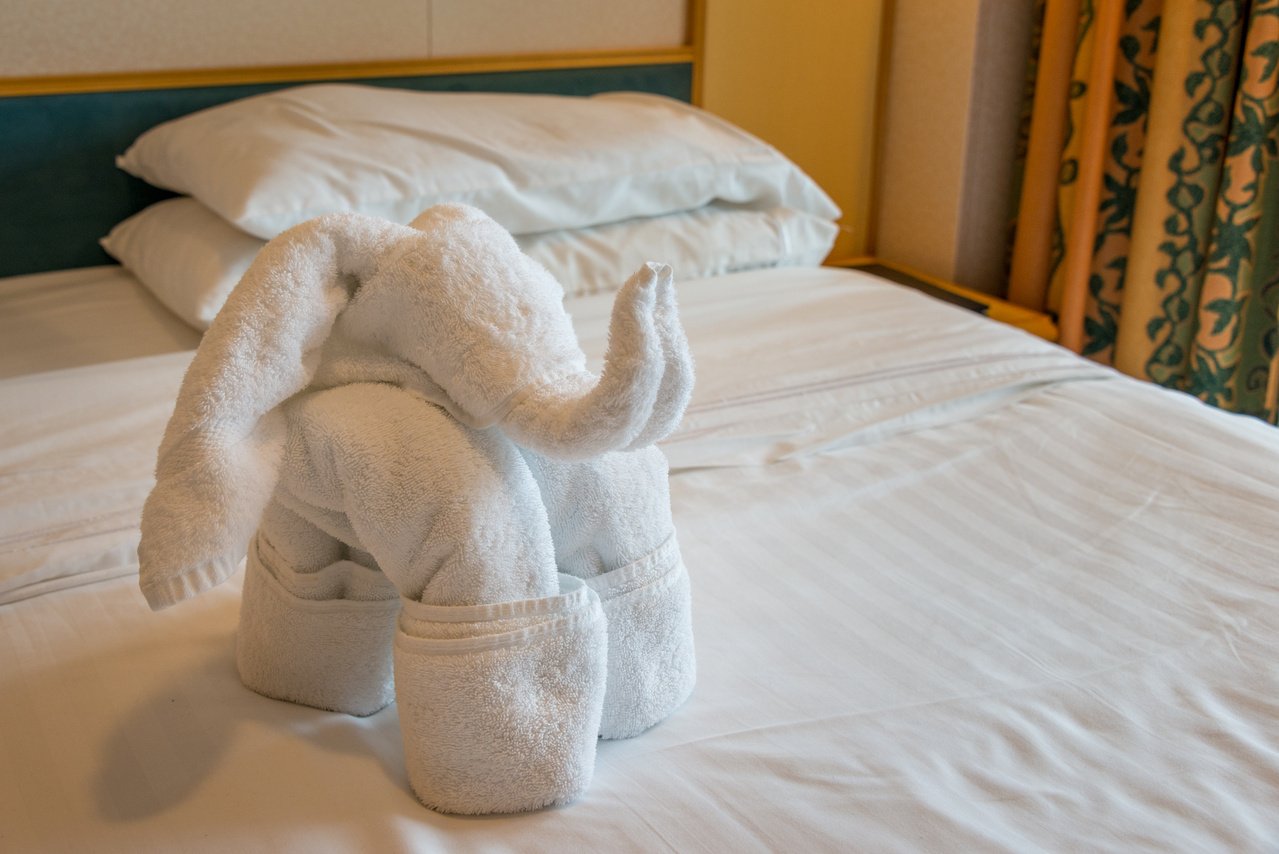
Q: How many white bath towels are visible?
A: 2